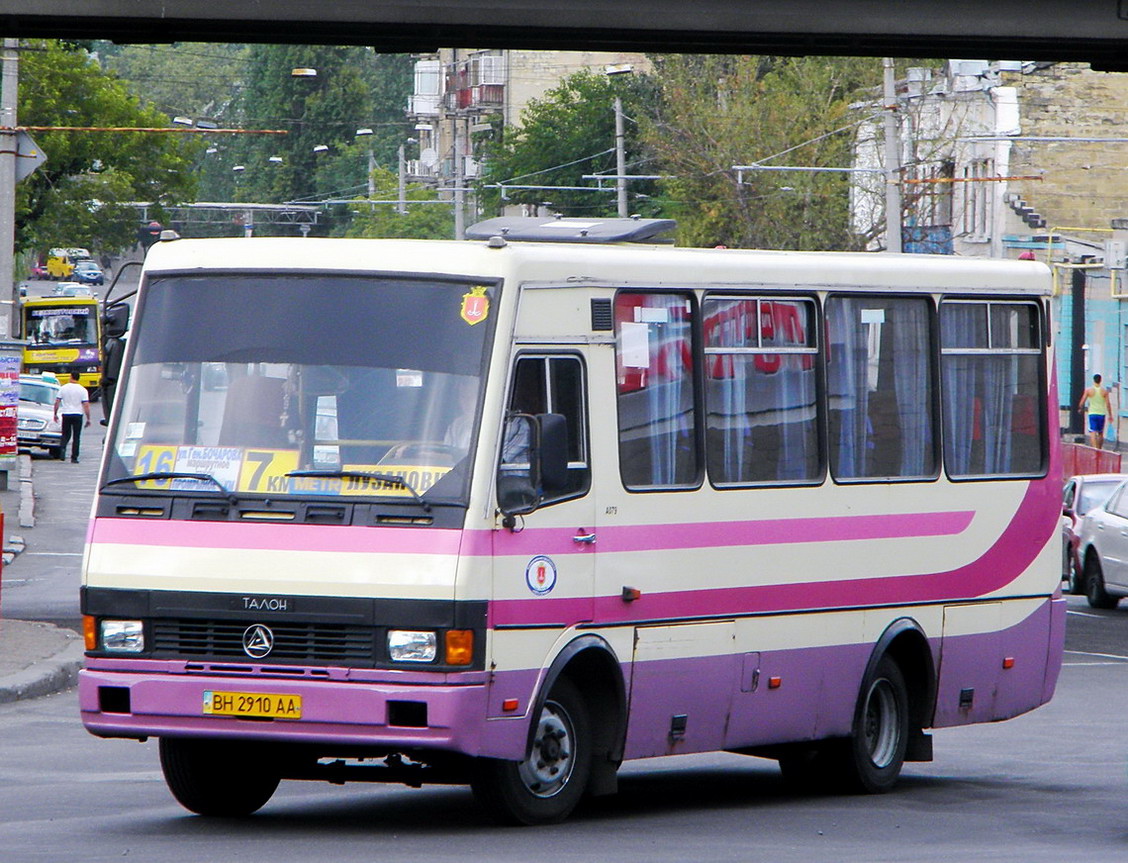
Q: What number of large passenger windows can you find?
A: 4